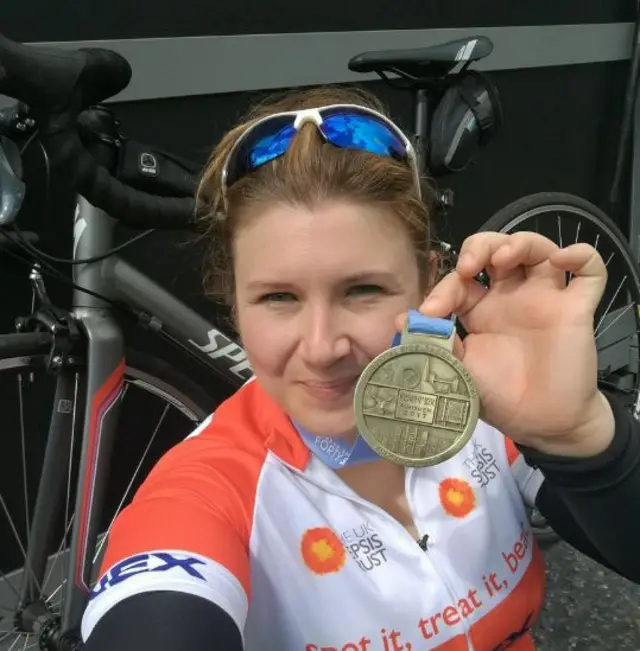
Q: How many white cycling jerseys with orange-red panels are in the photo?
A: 1